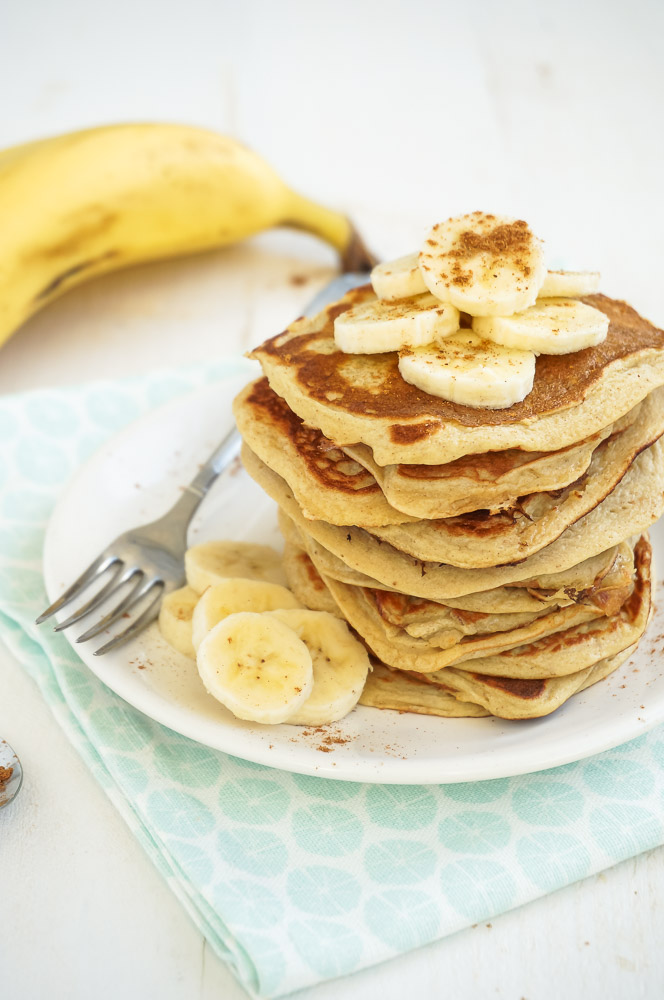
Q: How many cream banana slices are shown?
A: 11